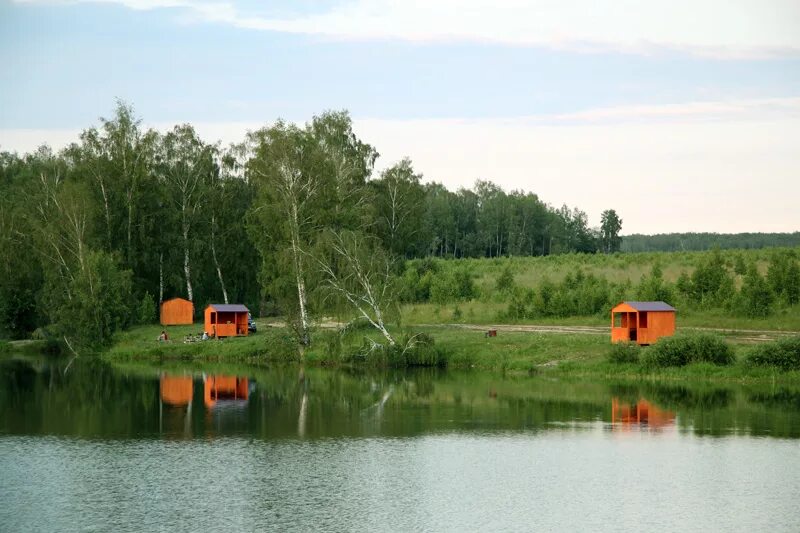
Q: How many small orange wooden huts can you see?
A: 3